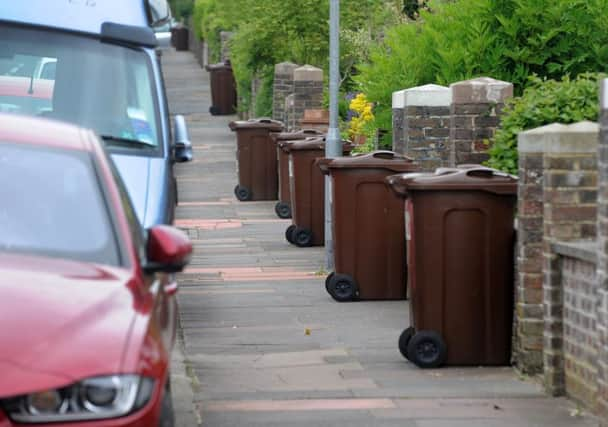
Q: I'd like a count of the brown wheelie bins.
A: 7